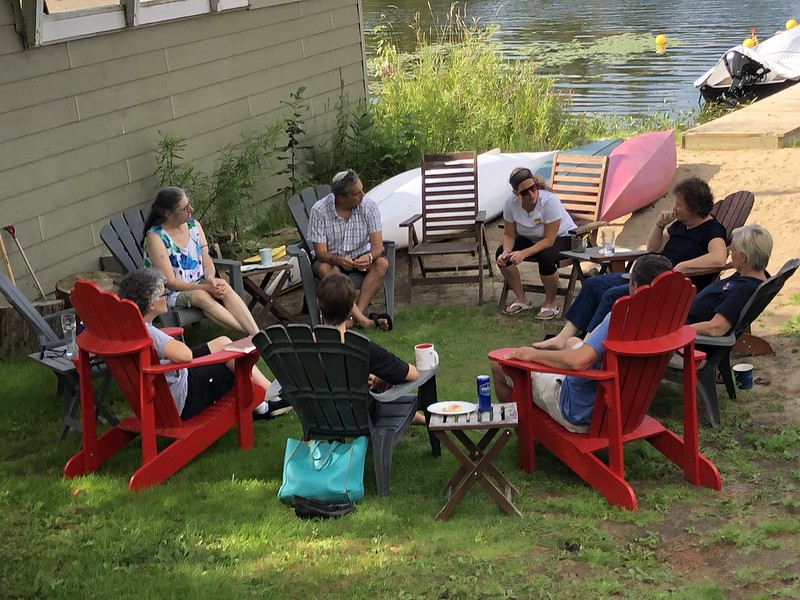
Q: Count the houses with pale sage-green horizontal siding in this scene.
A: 1